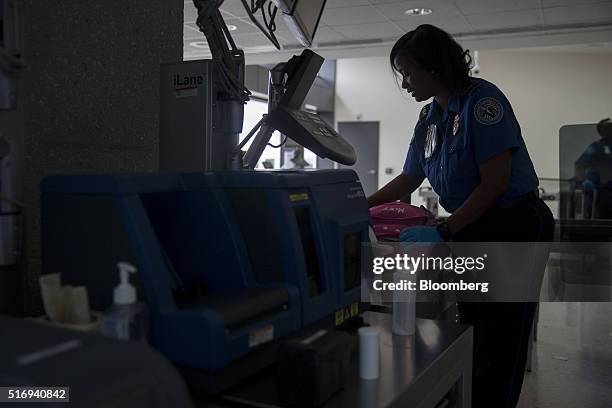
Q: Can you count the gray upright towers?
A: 1